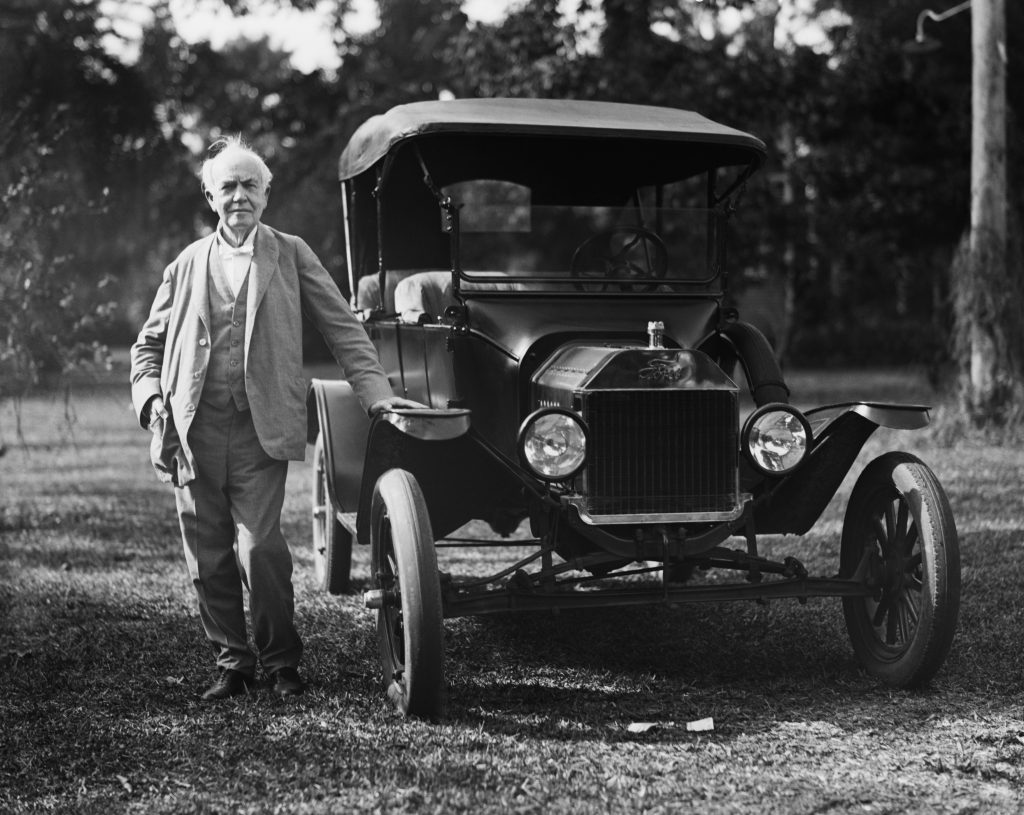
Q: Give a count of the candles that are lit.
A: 0